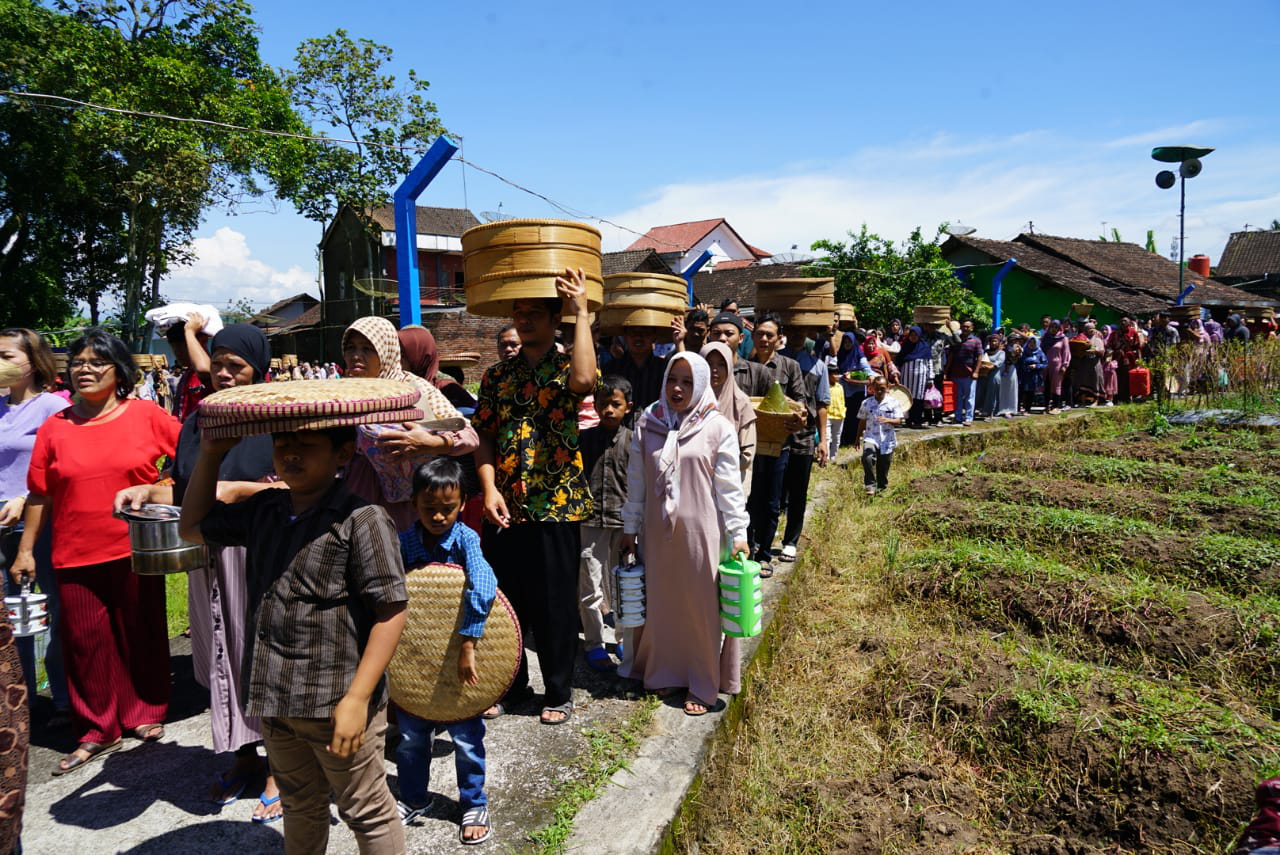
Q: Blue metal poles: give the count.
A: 4